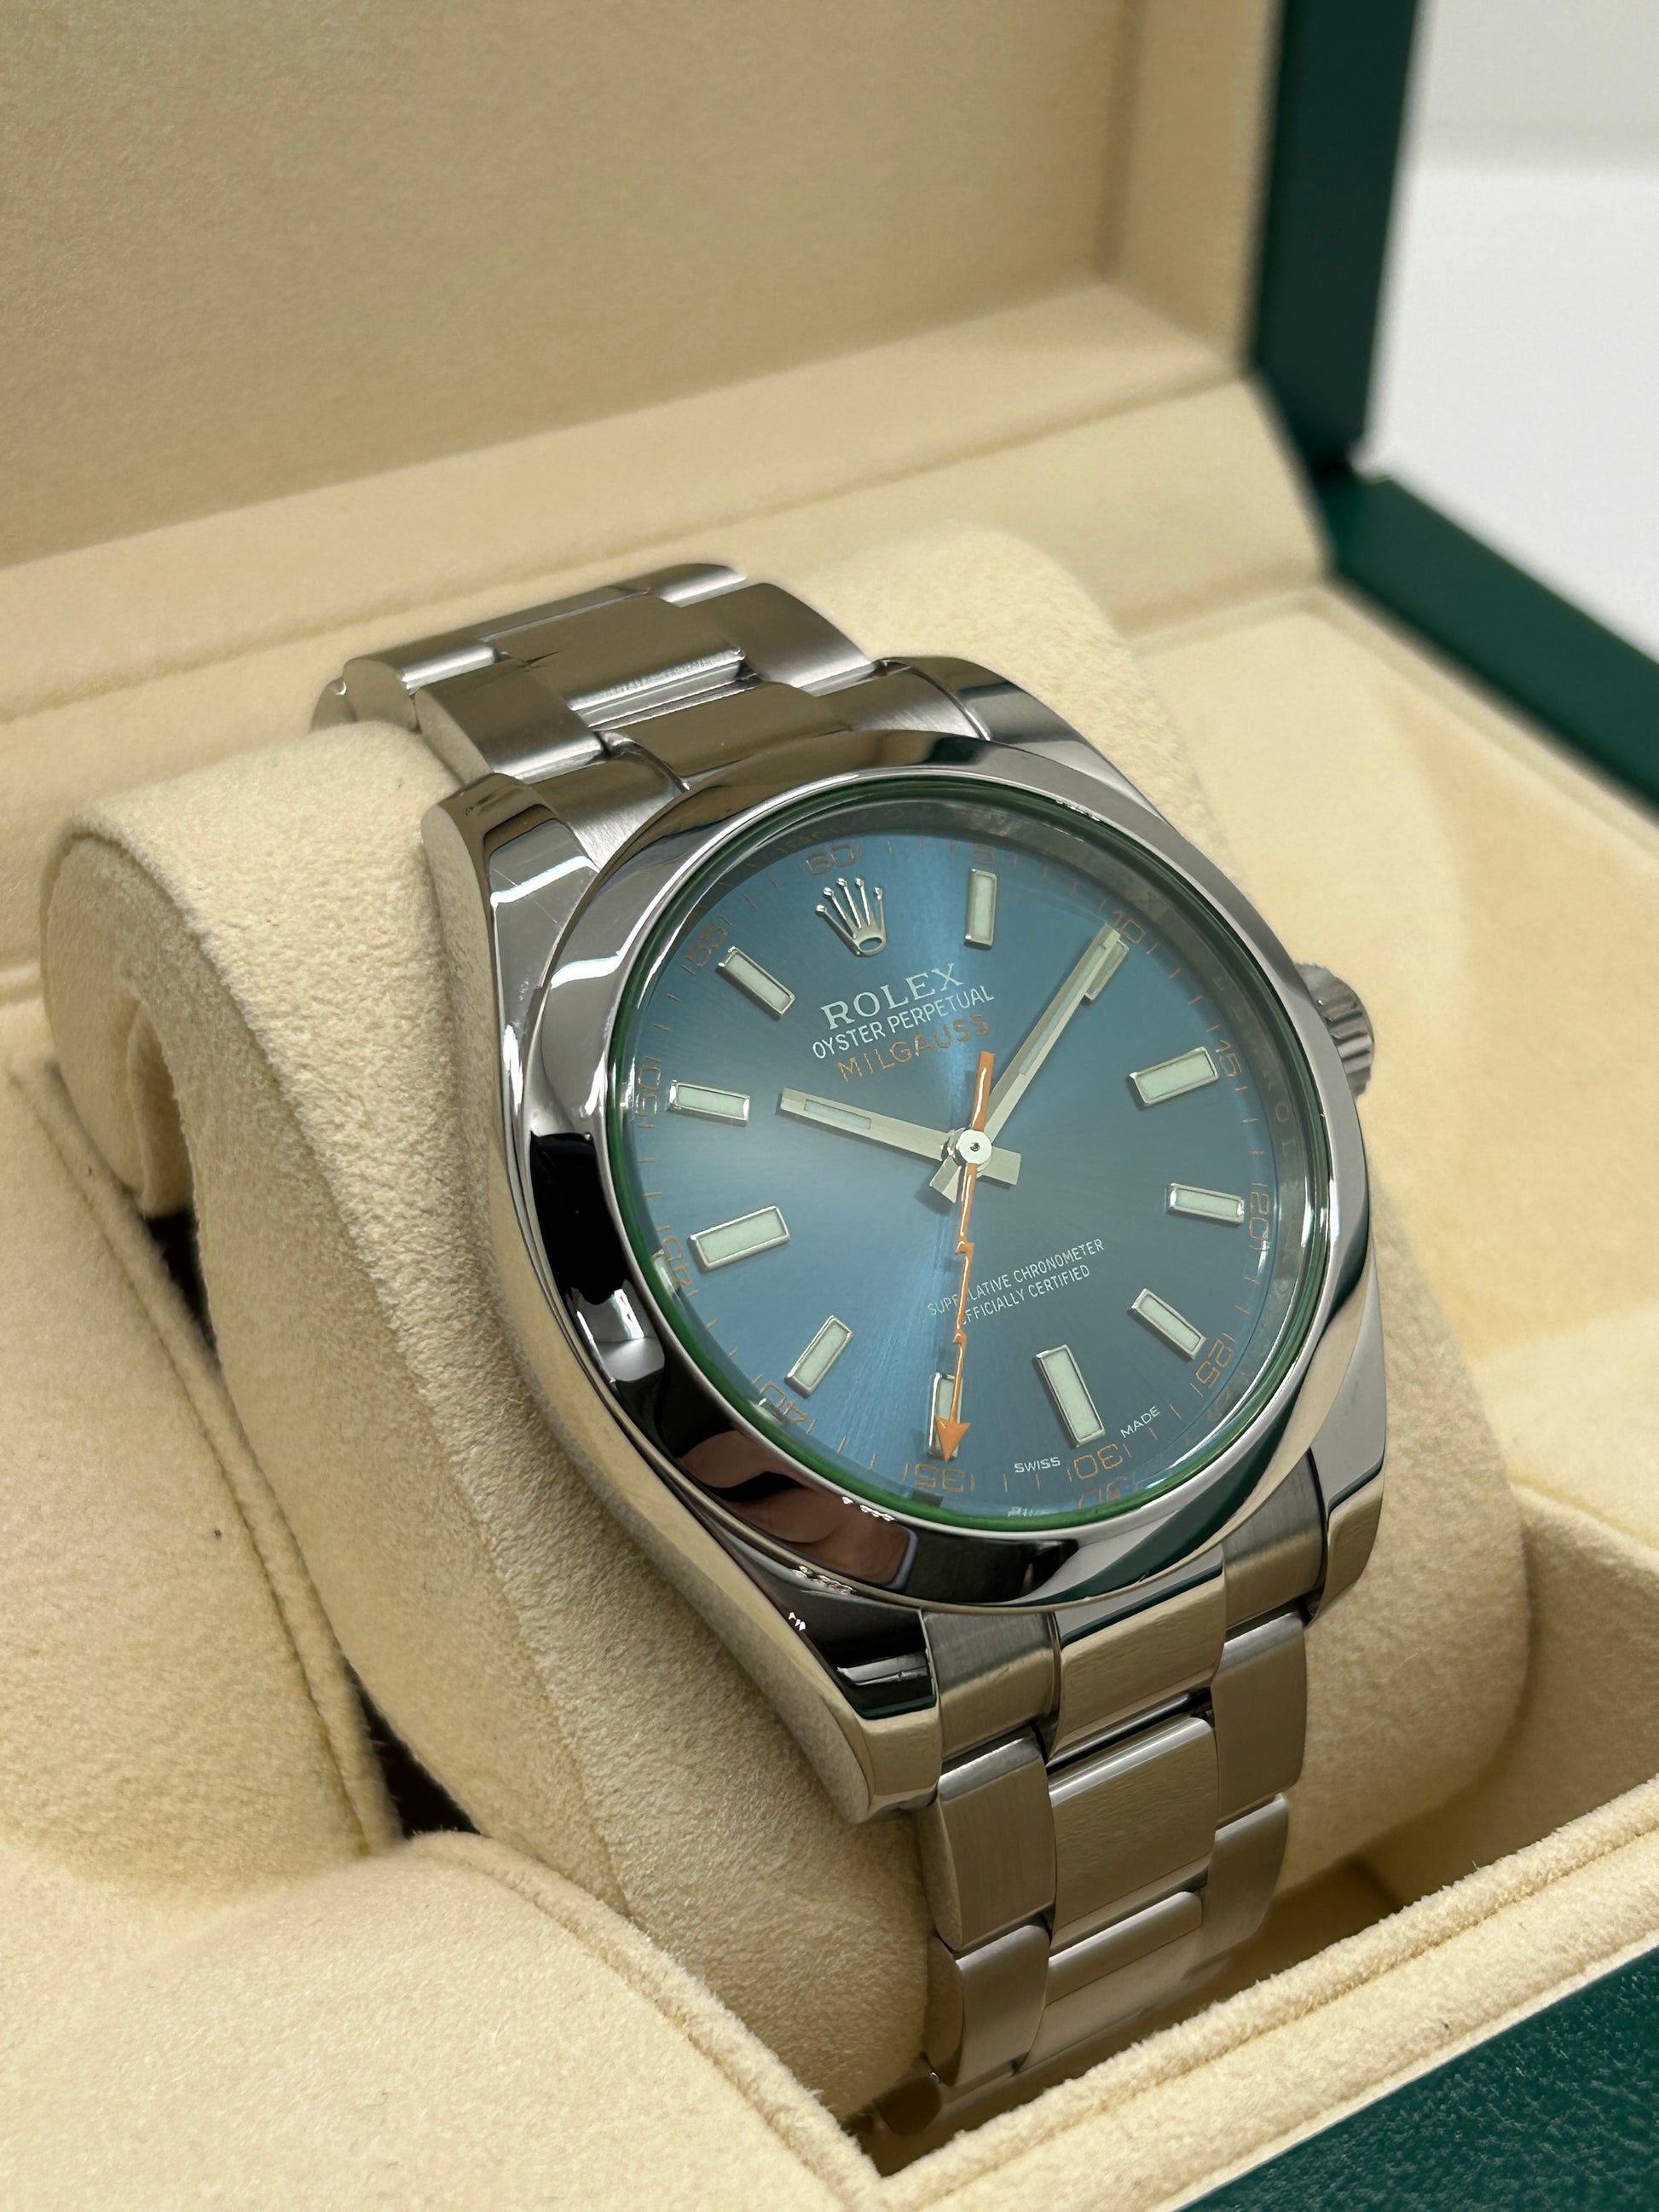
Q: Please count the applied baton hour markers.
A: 11